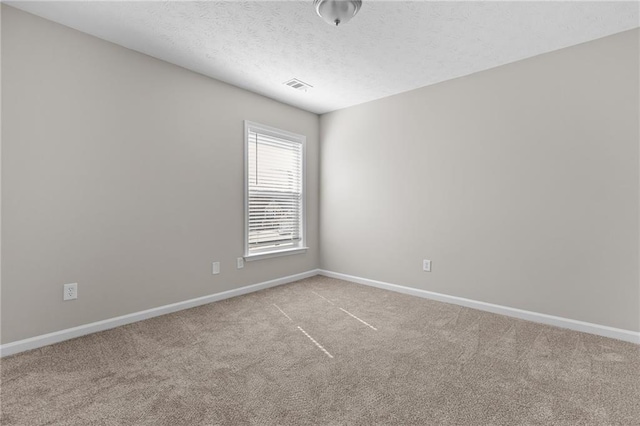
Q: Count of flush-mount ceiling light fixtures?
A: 1